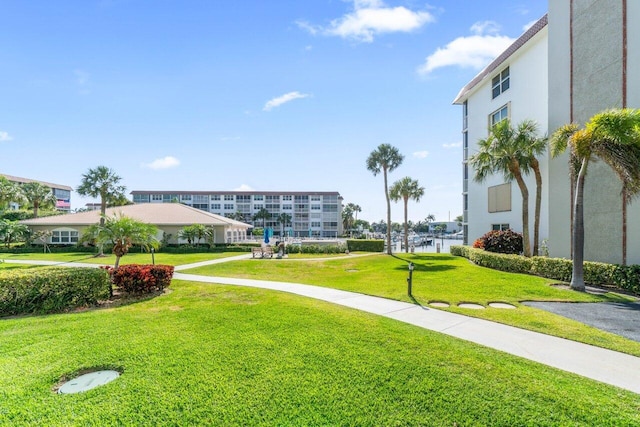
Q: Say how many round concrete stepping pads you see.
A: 3